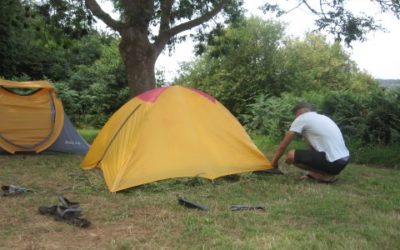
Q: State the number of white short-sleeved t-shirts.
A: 1